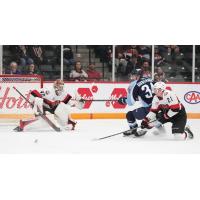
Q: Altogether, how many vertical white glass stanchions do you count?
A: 5